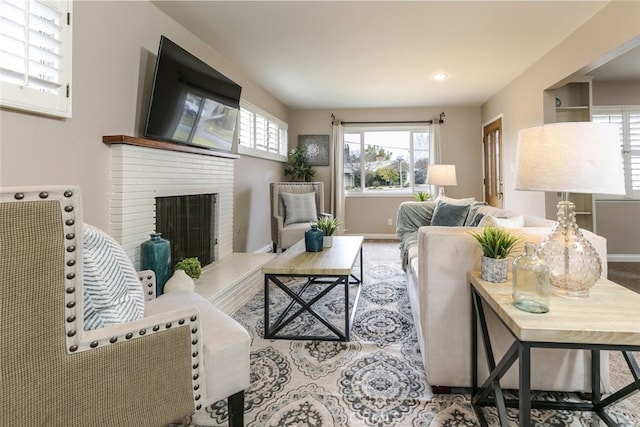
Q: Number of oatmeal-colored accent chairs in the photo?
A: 2